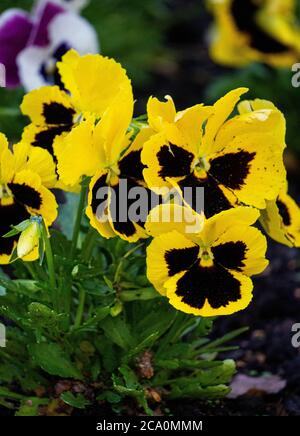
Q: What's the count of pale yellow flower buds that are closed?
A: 1